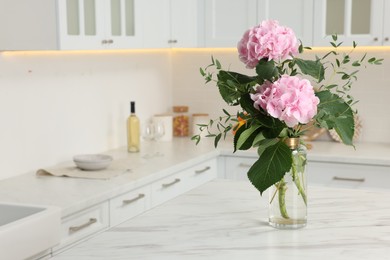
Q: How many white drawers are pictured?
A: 6